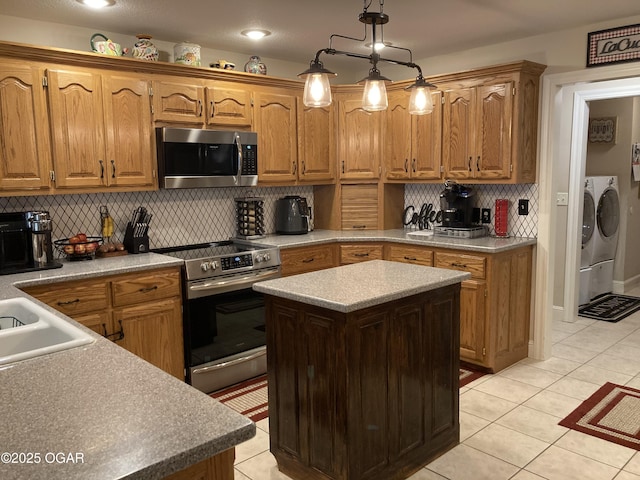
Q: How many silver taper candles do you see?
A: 0